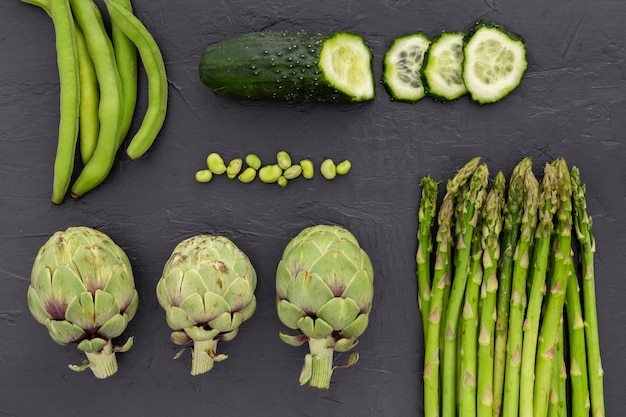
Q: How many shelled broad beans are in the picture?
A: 12